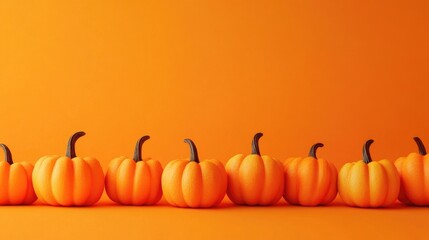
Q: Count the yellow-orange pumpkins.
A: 8